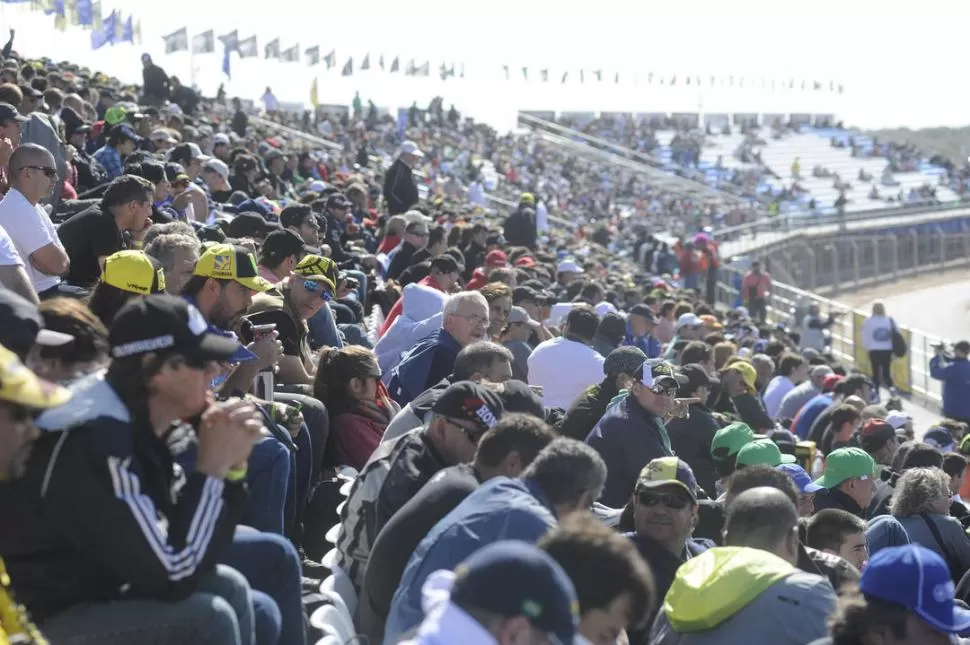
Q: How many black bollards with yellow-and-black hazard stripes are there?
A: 0